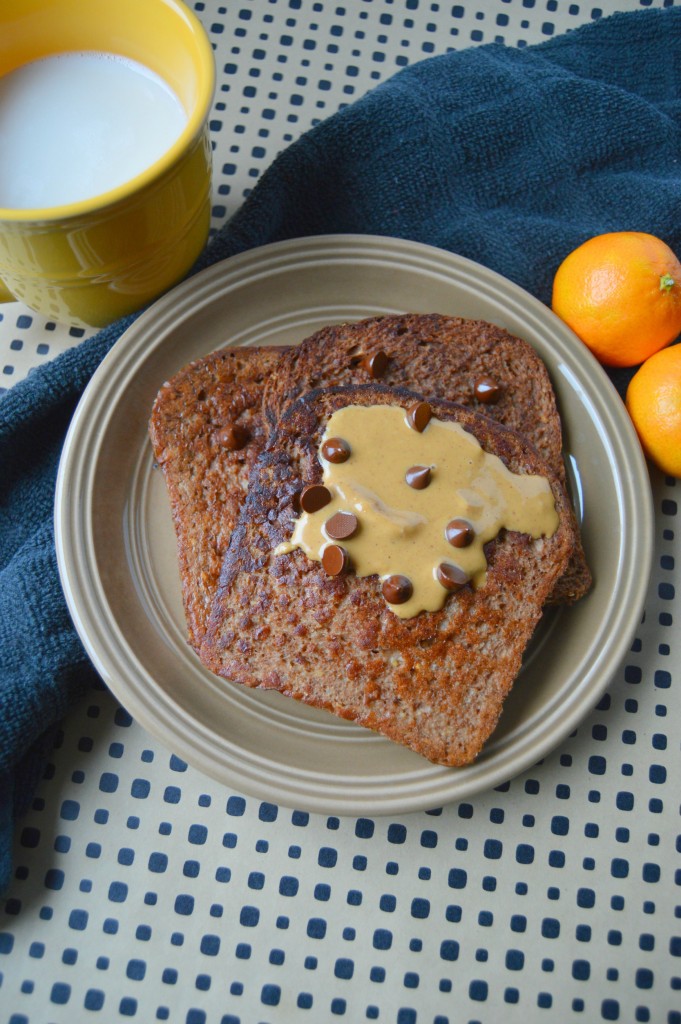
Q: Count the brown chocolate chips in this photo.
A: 12